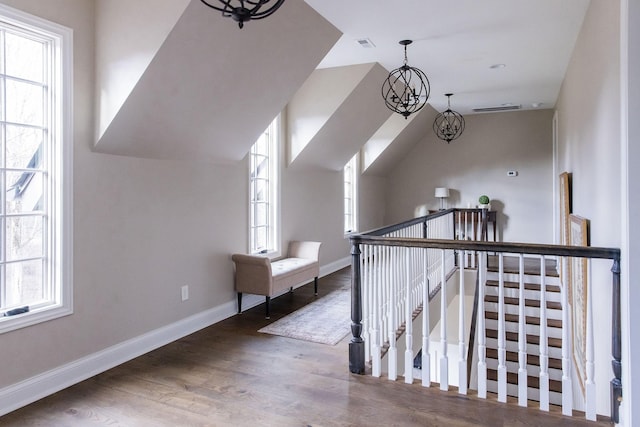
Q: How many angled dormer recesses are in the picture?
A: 3